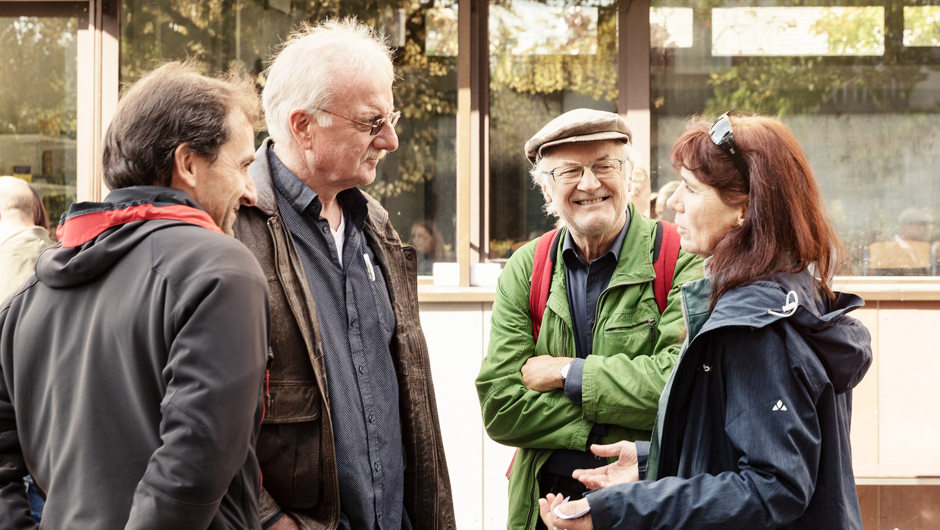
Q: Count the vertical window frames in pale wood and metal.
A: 3